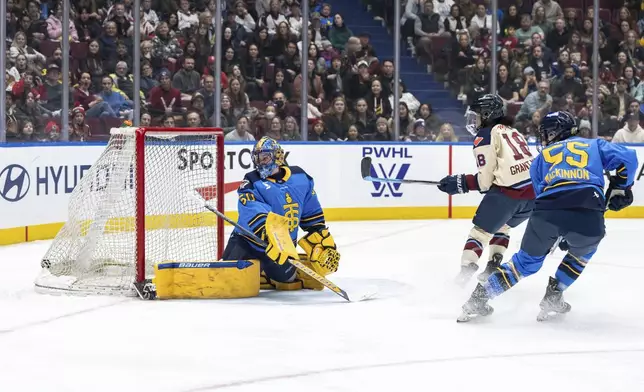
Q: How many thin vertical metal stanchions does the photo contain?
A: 8